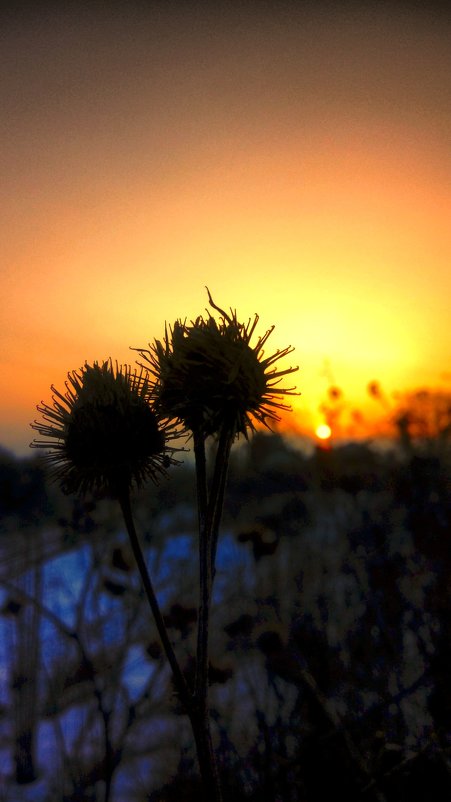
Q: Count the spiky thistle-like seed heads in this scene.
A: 2